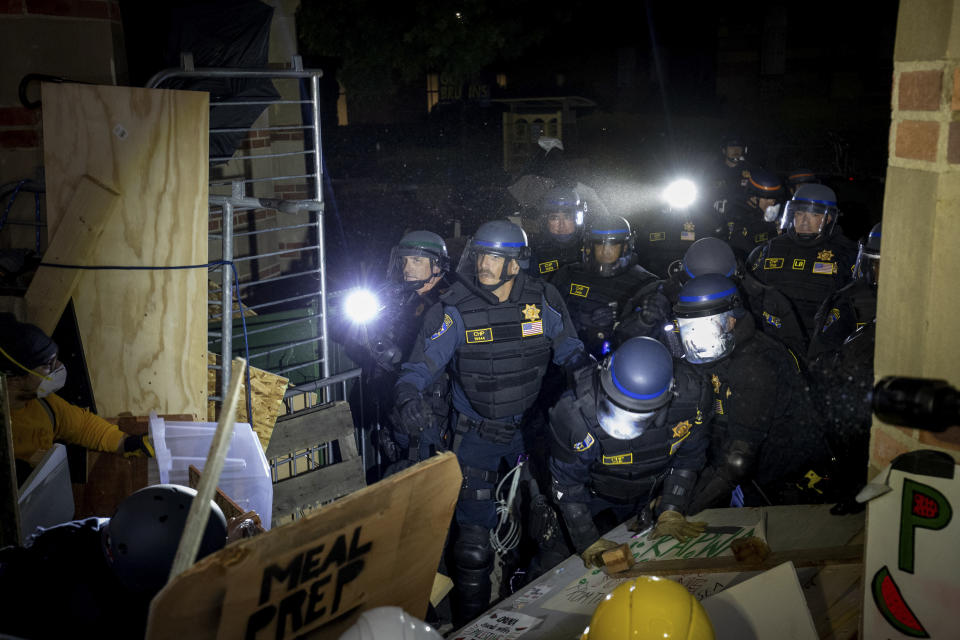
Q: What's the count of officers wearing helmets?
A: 12